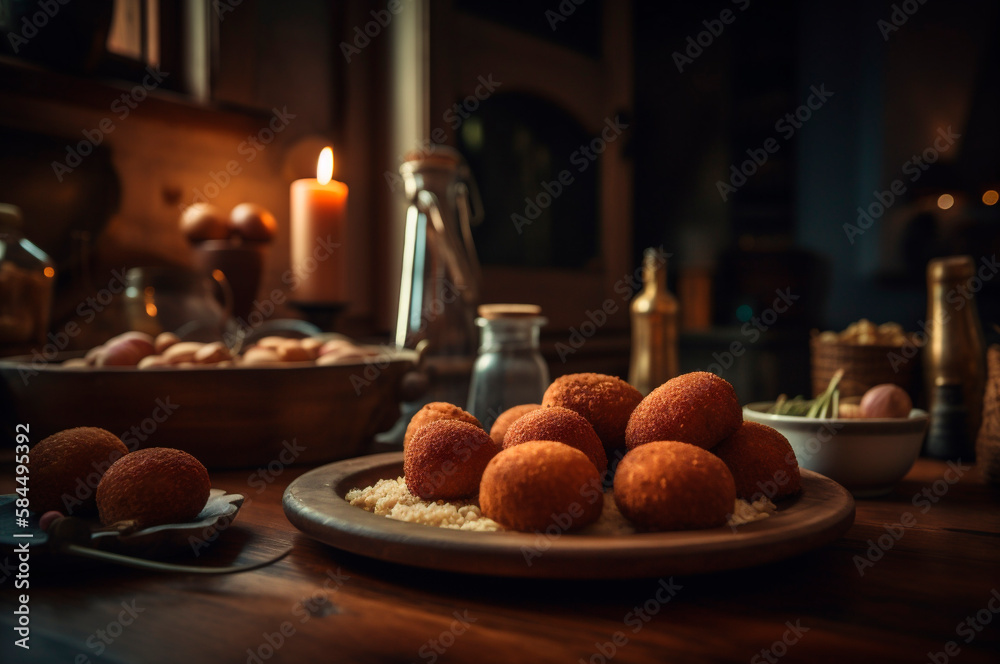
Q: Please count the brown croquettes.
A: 11